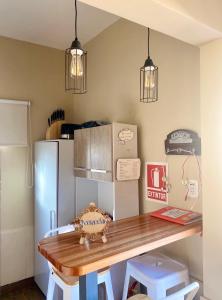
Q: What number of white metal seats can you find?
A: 3